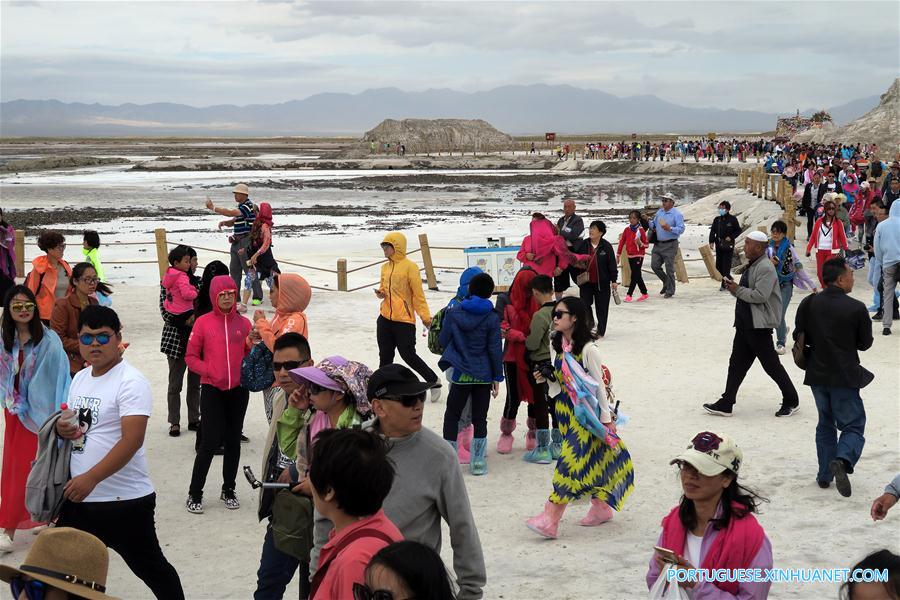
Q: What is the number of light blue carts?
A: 1